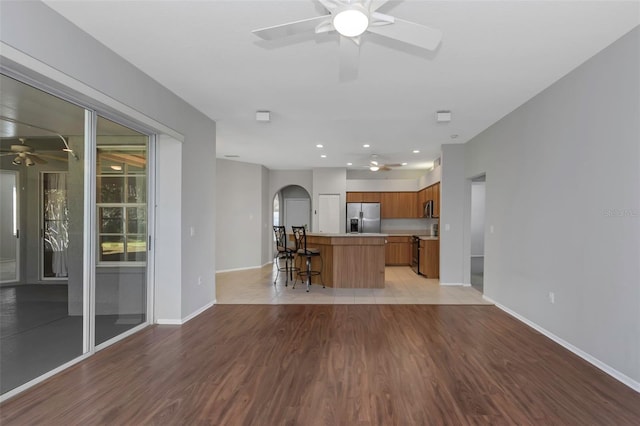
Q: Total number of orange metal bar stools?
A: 0